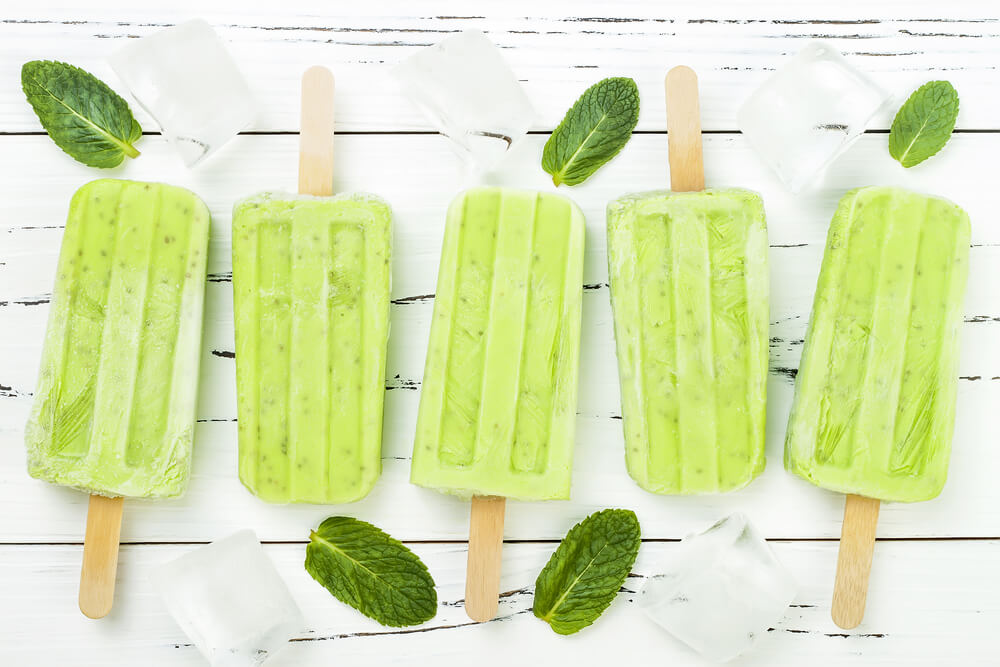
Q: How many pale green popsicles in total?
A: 5